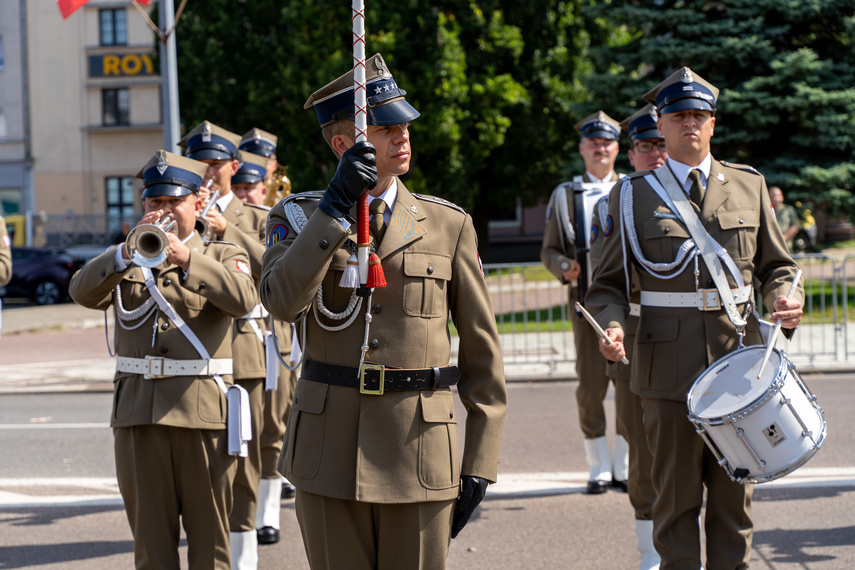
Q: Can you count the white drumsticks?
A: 2